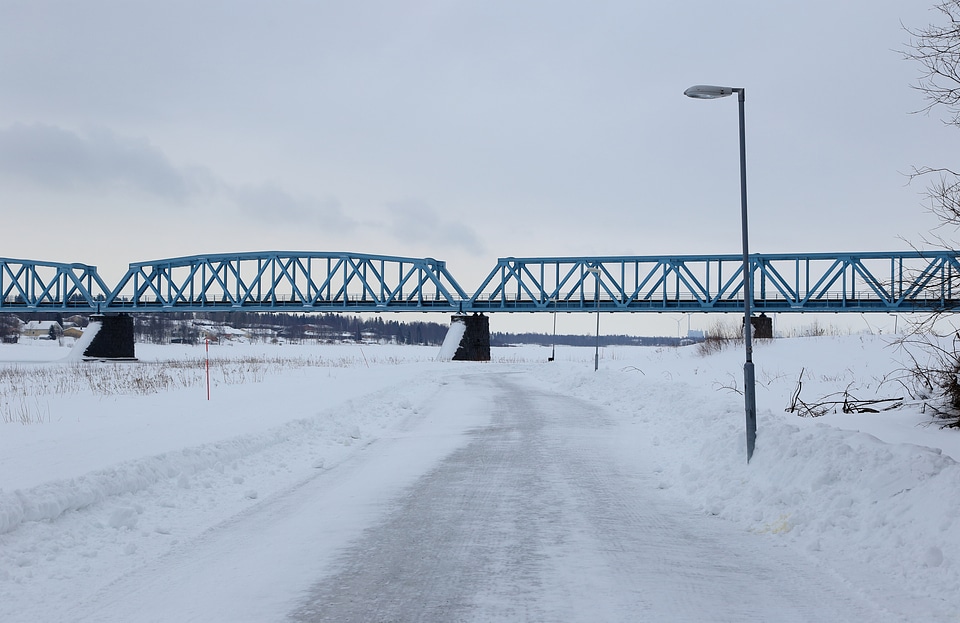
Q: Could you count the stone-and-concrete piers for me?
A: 3